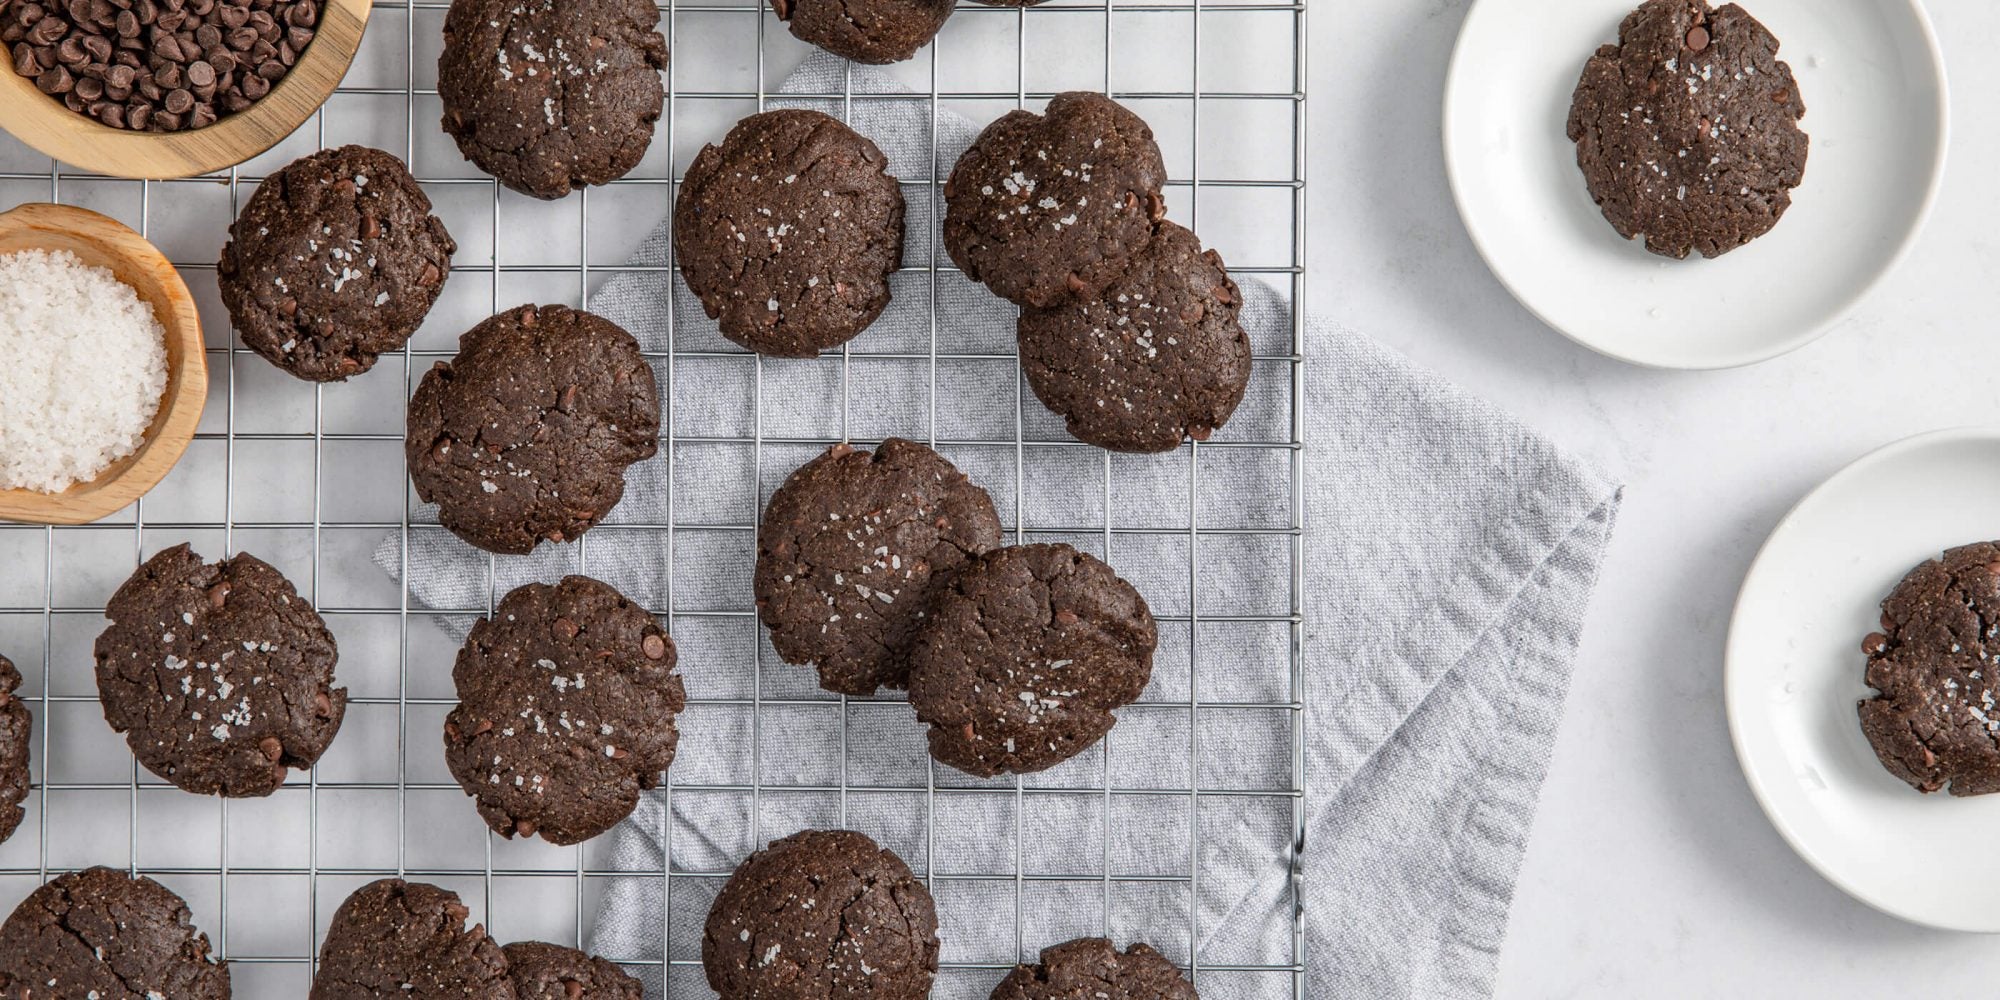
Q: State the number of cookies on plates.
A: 2